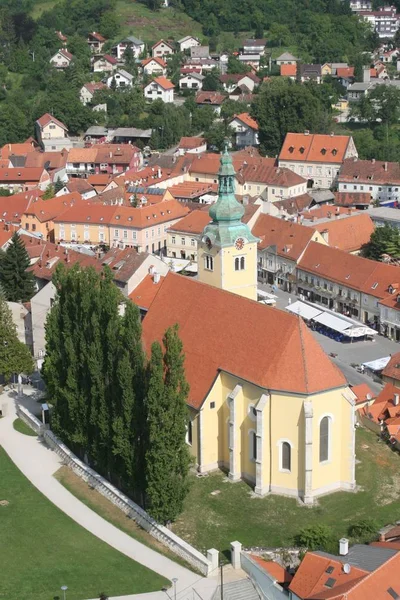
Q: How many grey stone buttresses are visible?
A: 4